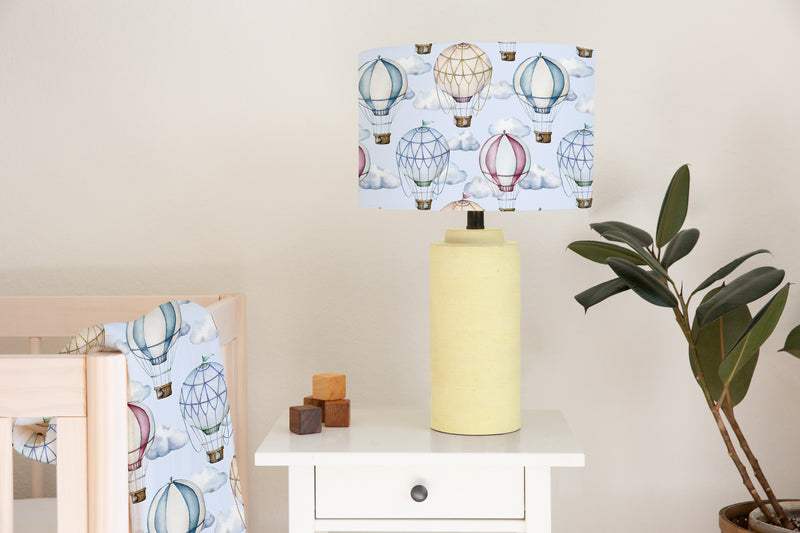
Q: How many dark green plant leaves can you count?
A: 12